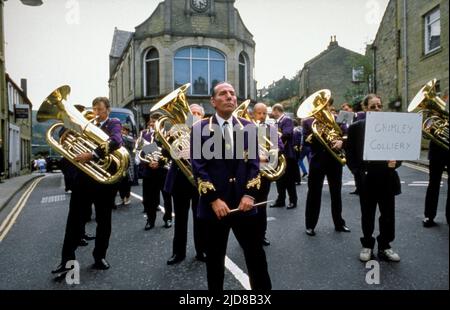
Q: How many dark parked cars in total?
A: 1